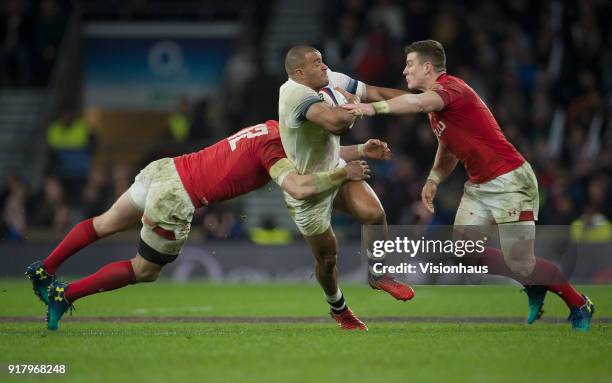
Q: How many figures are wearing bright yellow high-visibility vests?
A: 4